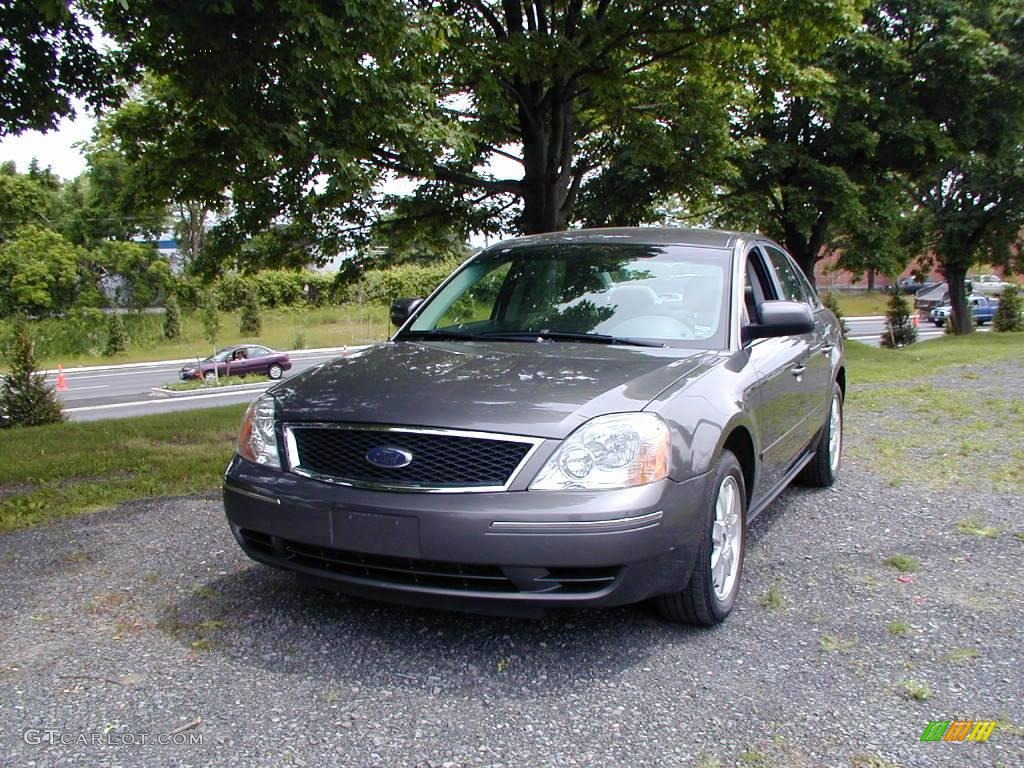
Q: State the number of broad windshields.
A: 1